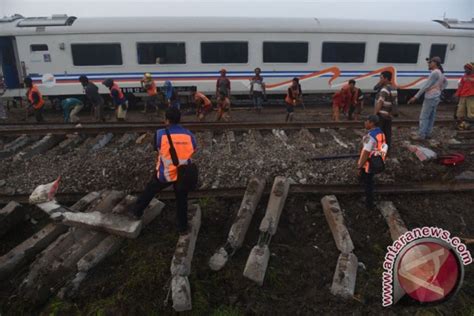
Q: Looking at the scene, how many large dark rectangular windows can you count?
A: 6